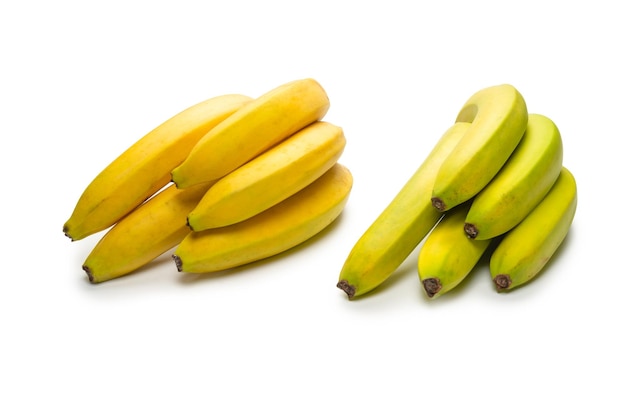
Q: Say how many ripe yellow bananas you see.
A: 5